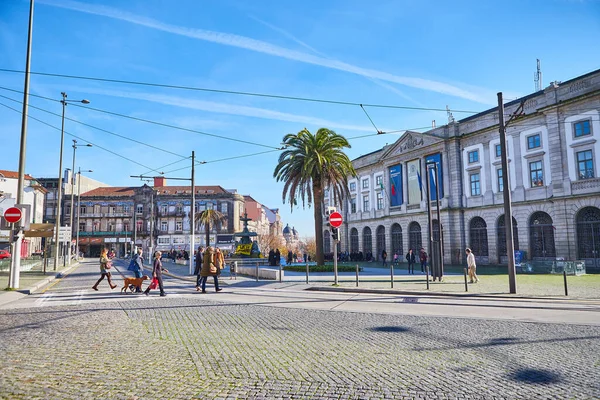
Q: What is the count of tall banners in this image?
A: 3